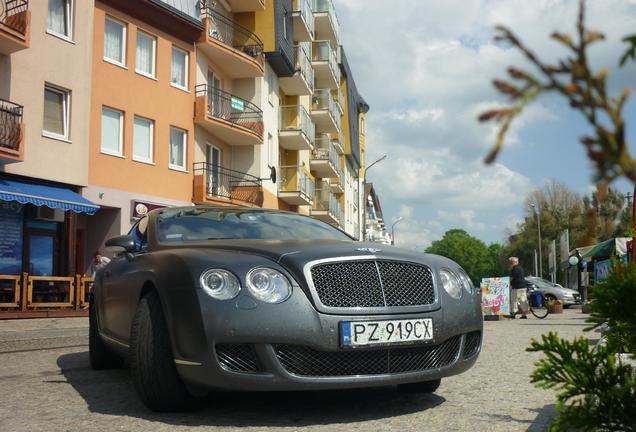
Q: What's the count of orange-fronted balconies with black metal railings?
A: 5